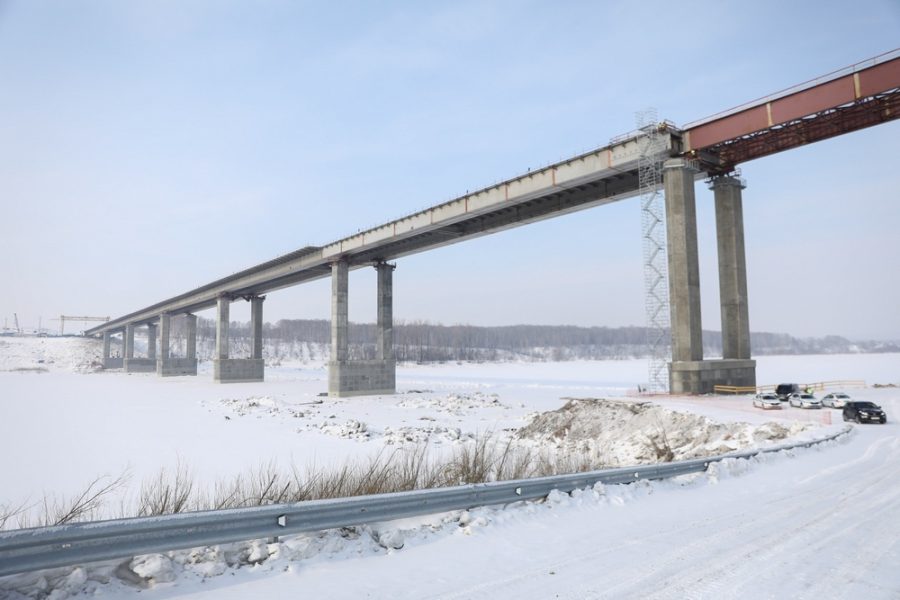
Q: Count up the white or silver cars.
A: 3